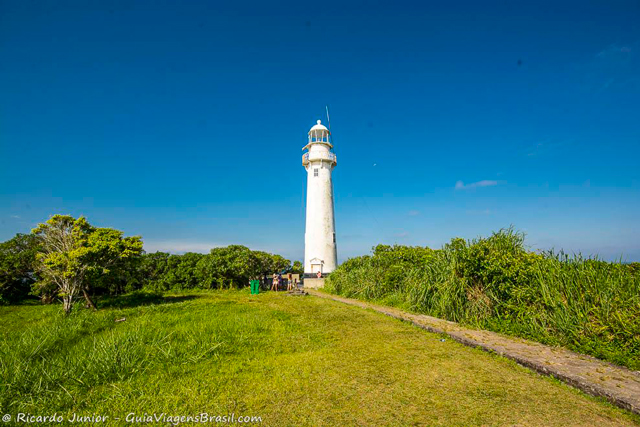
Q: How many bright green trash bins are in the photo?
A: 2